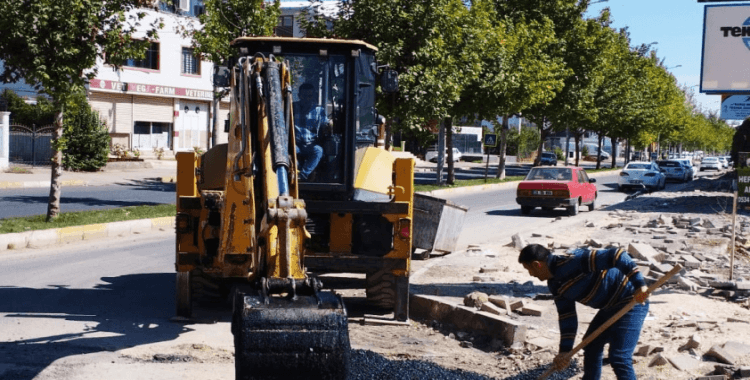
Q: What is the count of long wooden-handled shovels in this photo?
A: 1